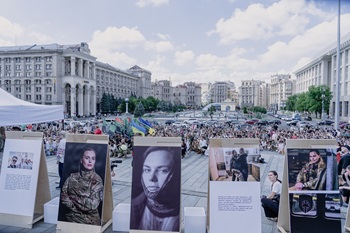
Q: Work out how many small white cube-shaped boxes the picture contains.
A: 3